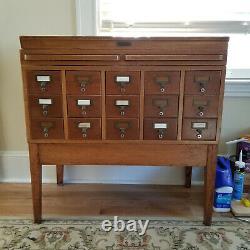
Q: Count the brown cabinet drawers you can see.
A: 15